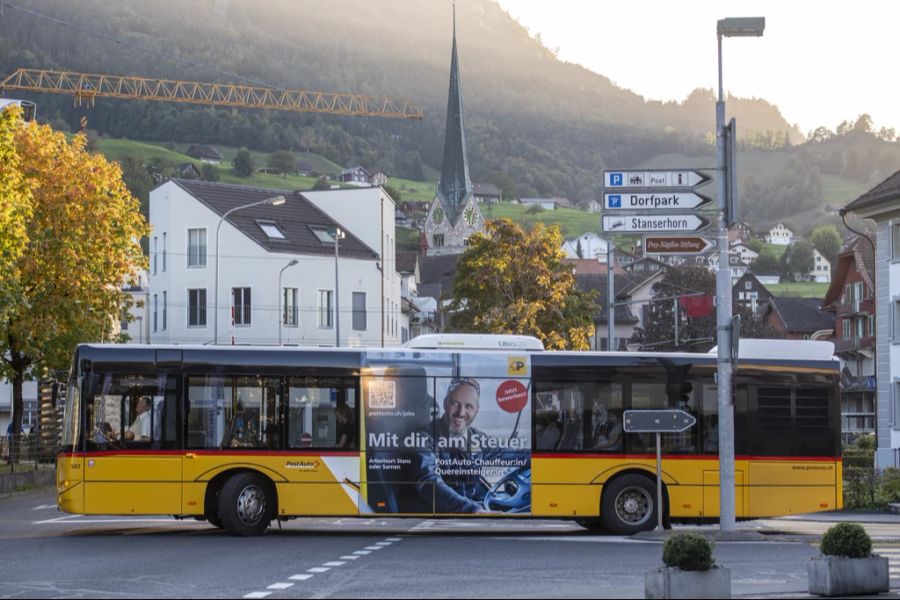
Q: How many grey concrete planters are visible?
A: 2